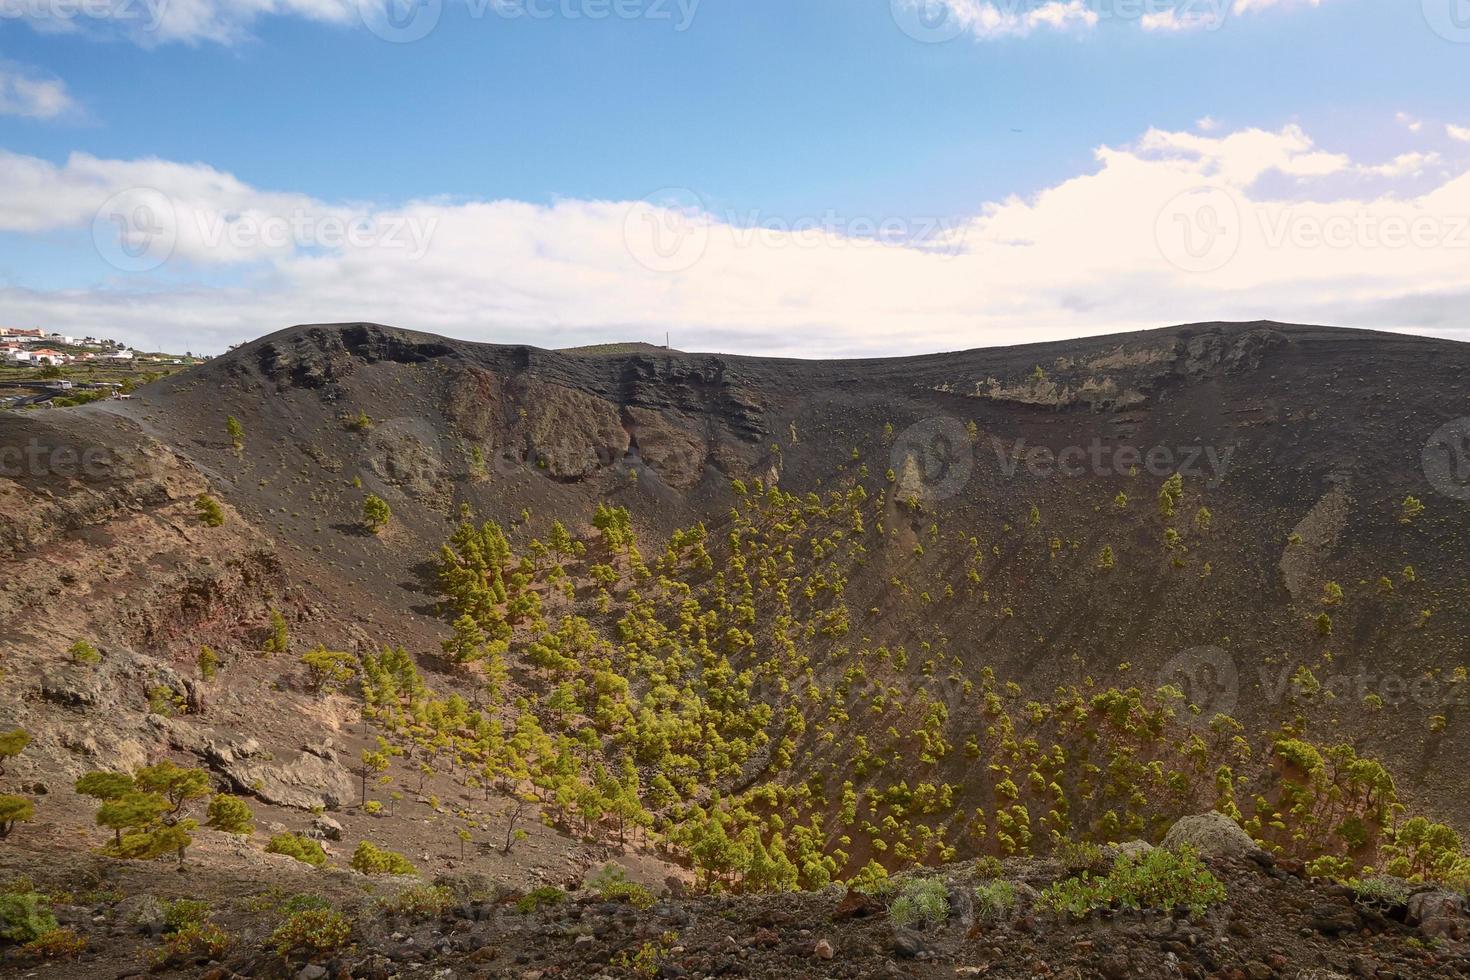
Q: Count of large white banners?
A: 0